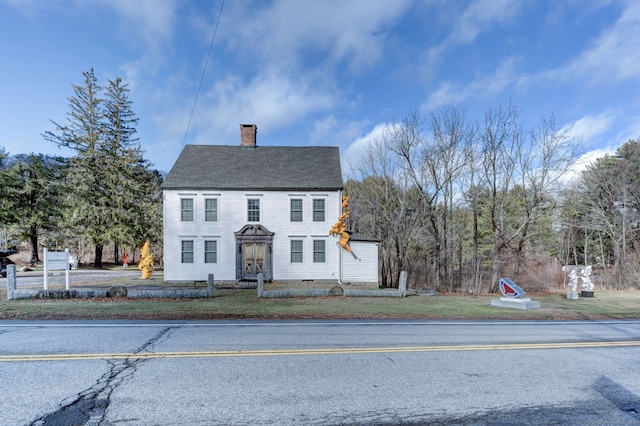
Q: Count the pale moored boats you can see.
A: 0